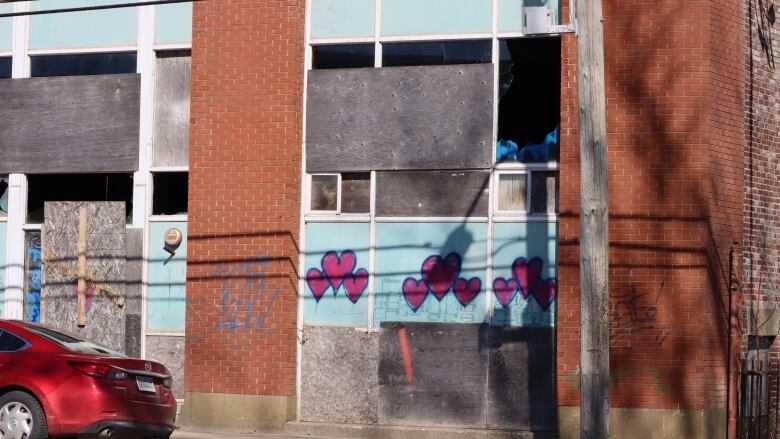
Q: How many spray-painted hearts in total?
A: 9